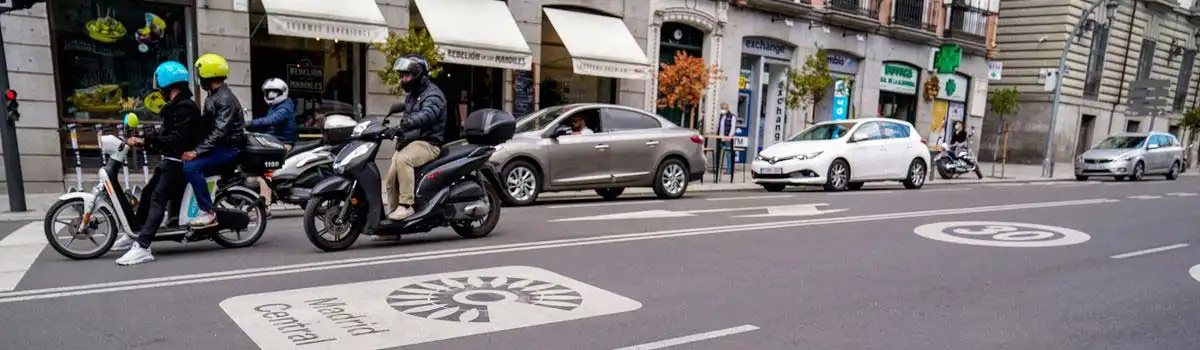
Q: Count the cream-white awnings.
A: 3